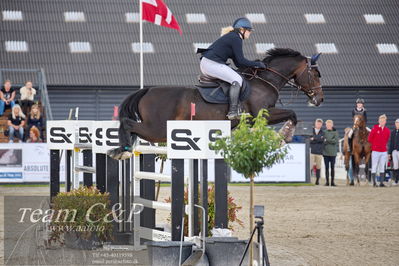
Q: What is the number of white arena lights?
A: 14